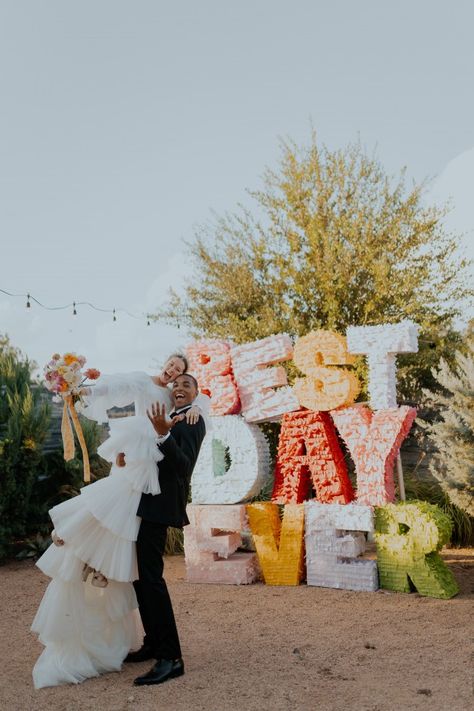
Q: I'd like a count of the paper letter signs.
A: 11